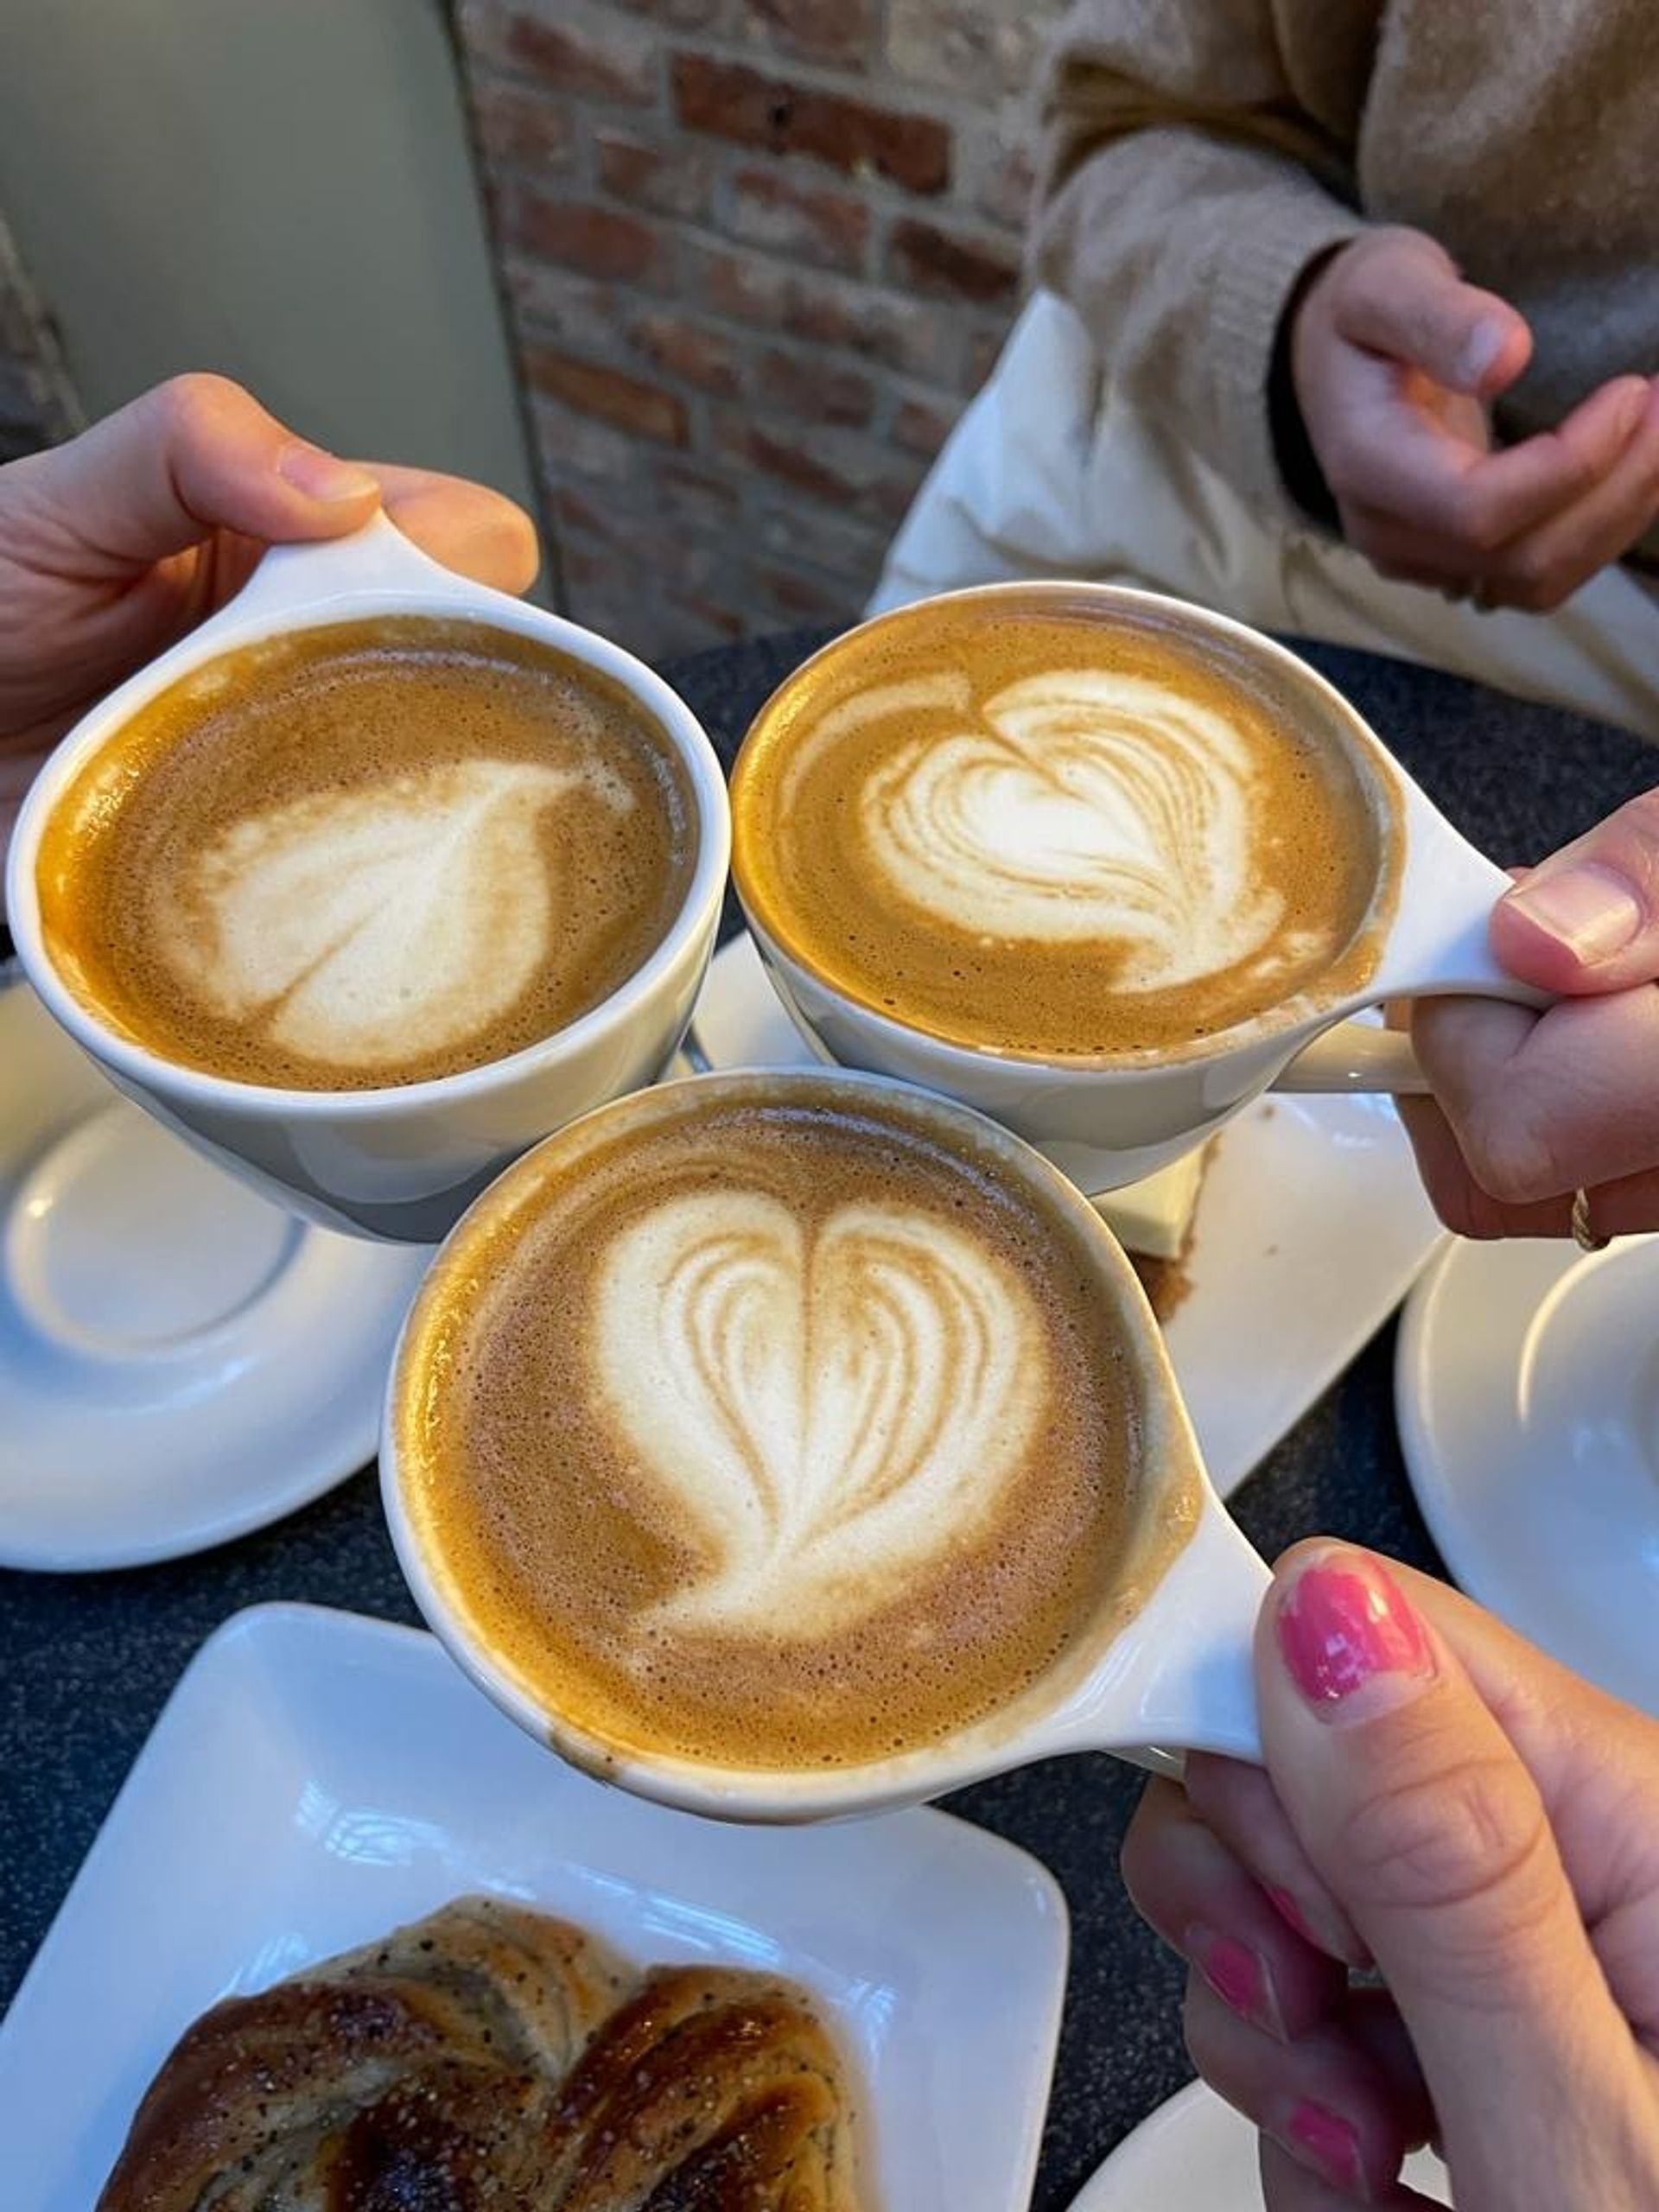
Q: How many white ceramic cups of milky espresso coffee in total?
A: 3